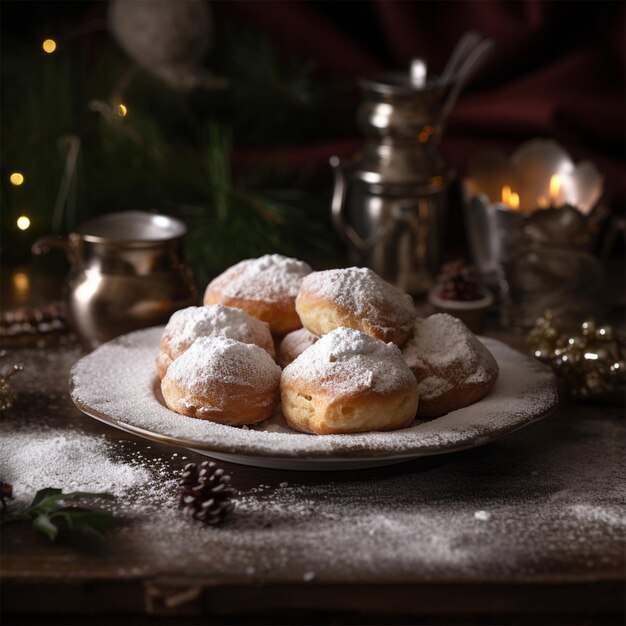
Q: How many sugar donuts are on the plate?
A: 7